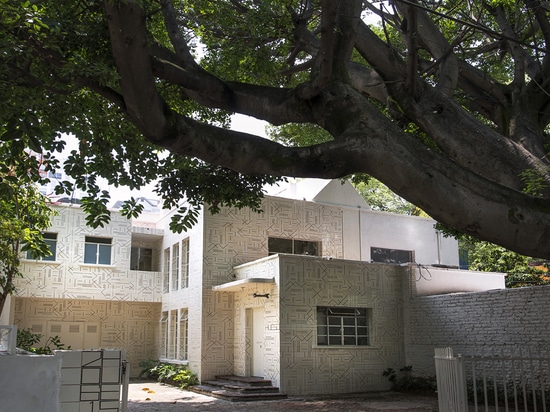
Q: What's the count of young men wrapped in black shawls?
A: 0